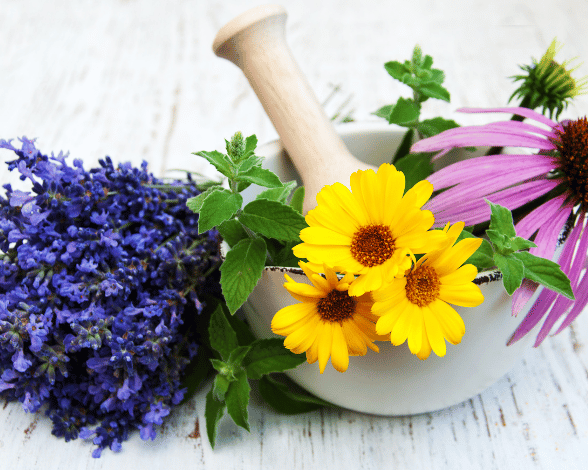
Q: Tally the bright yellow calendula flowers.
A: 3